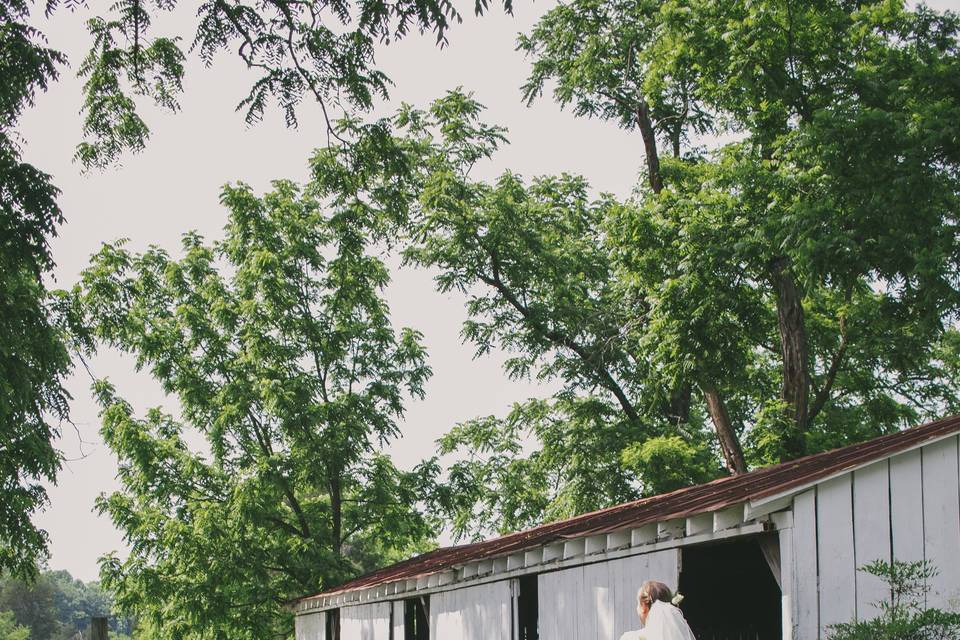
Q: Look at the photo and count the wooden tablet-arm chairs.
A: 0